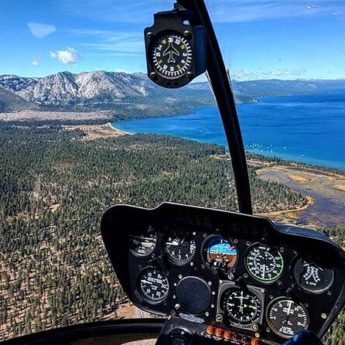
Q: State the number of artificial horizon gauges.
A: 1